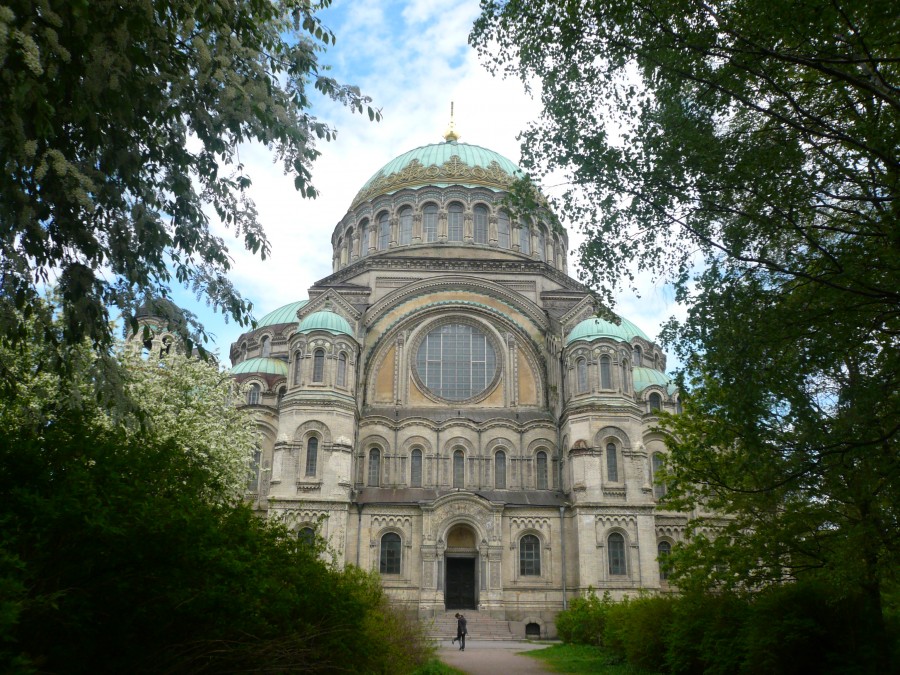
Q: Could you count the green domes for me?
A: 7